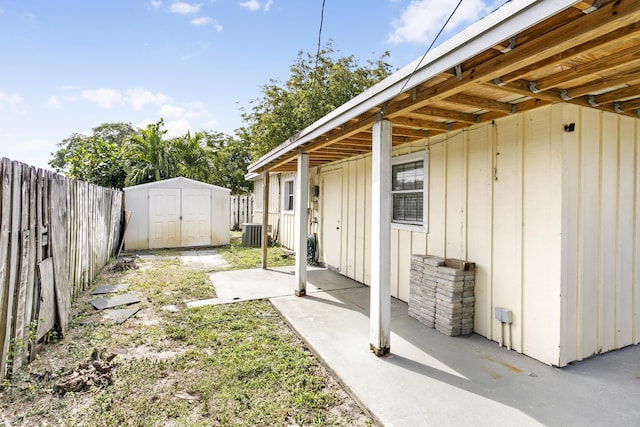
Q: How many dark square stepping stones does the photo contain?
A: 3